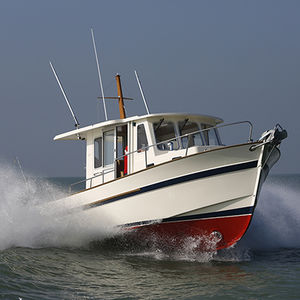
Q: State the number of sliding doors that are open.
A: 1